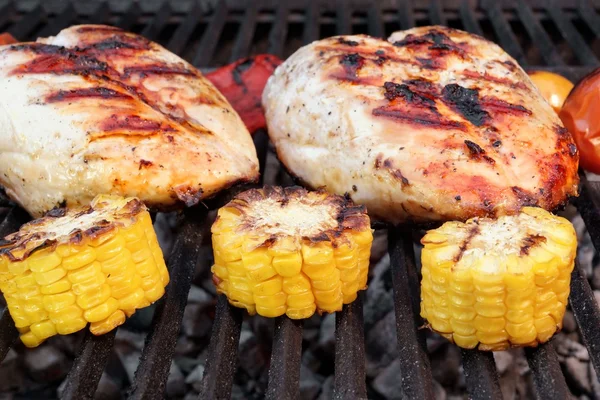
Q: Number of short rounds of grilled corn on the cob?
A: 3